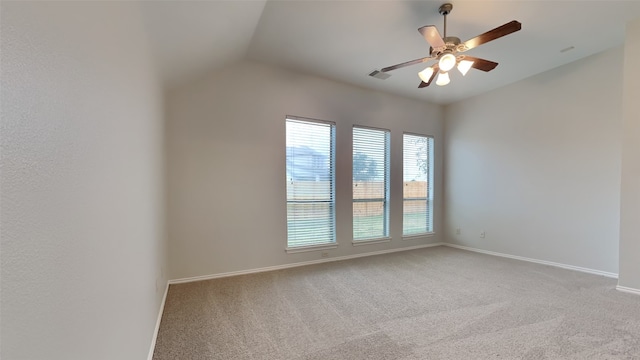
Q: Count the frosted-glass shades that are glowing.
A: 4